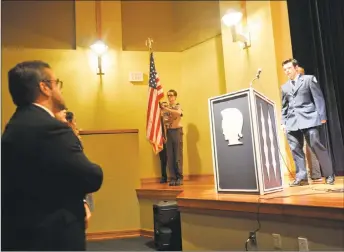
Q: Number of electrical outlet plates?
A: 3